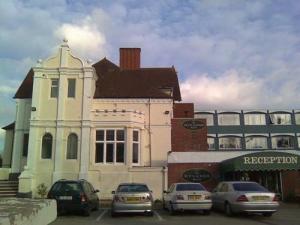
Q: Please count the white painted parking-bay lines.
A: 2